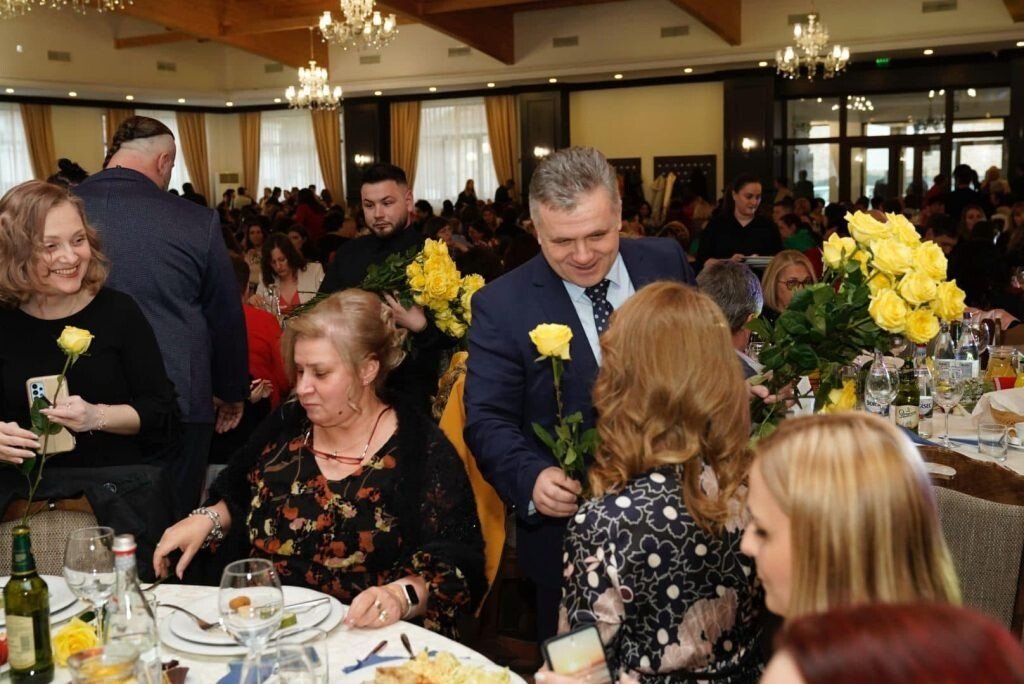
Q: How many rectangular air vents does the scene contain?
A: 9